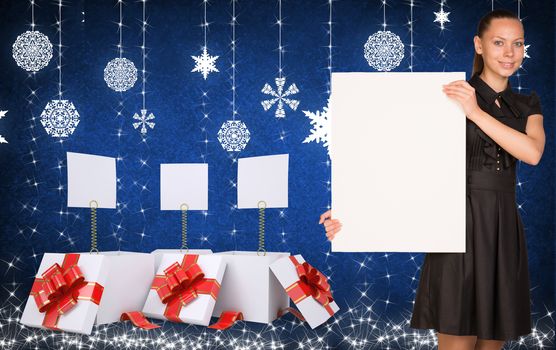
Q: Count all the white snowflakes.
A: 12